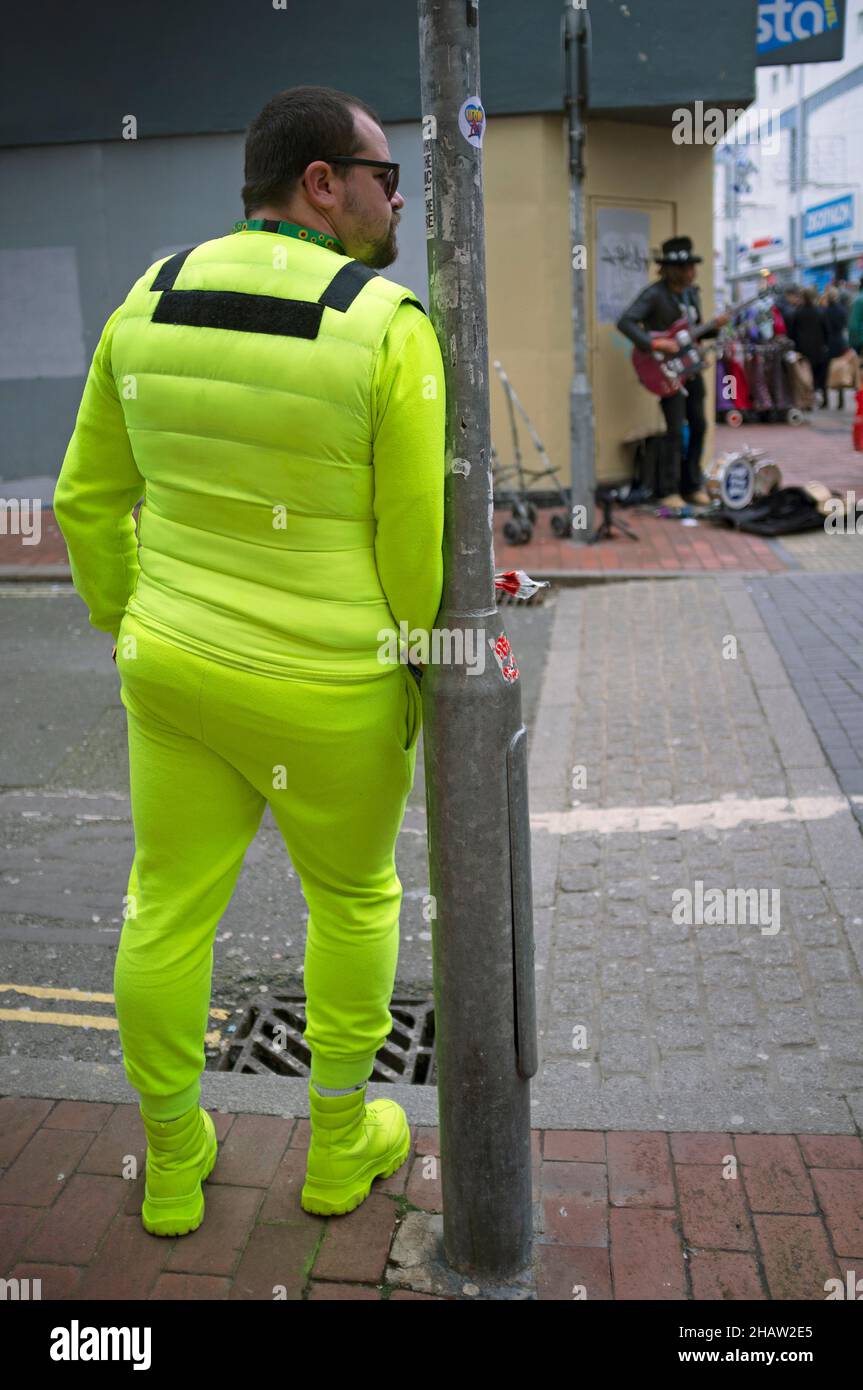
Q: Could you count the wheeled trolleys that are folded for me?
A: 1